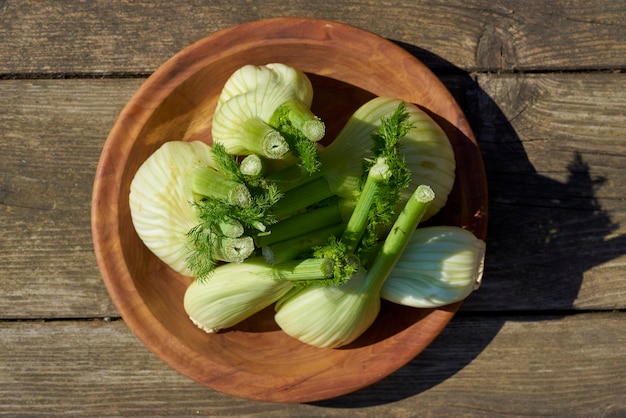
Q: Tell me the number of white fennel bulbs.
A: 6